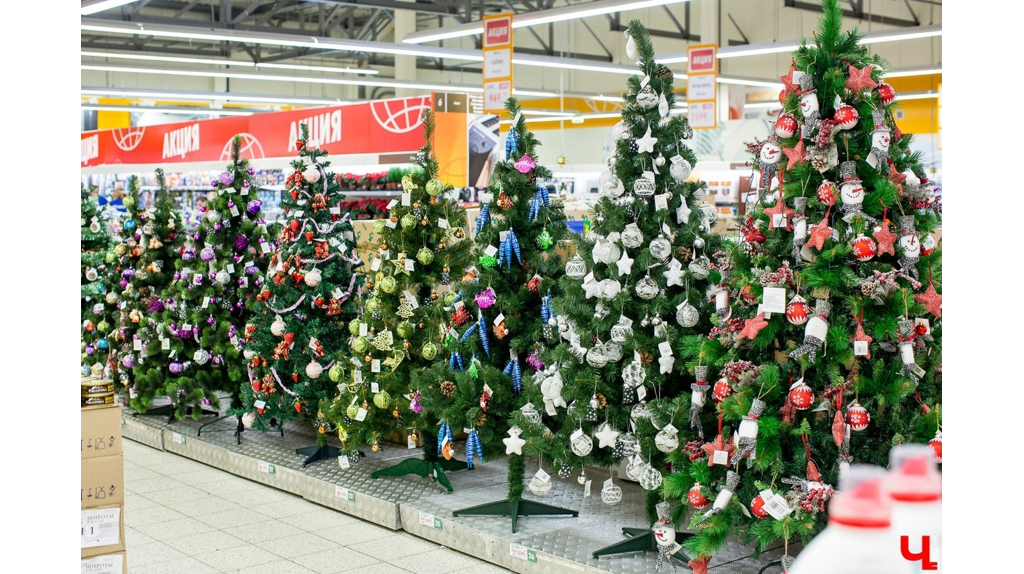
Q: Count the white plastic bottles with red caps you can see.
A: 2